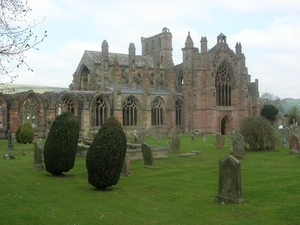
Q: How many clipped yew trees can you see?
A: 2